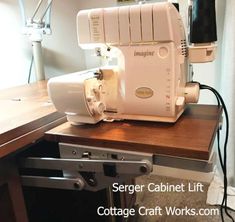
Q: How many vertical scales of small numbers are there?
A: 1